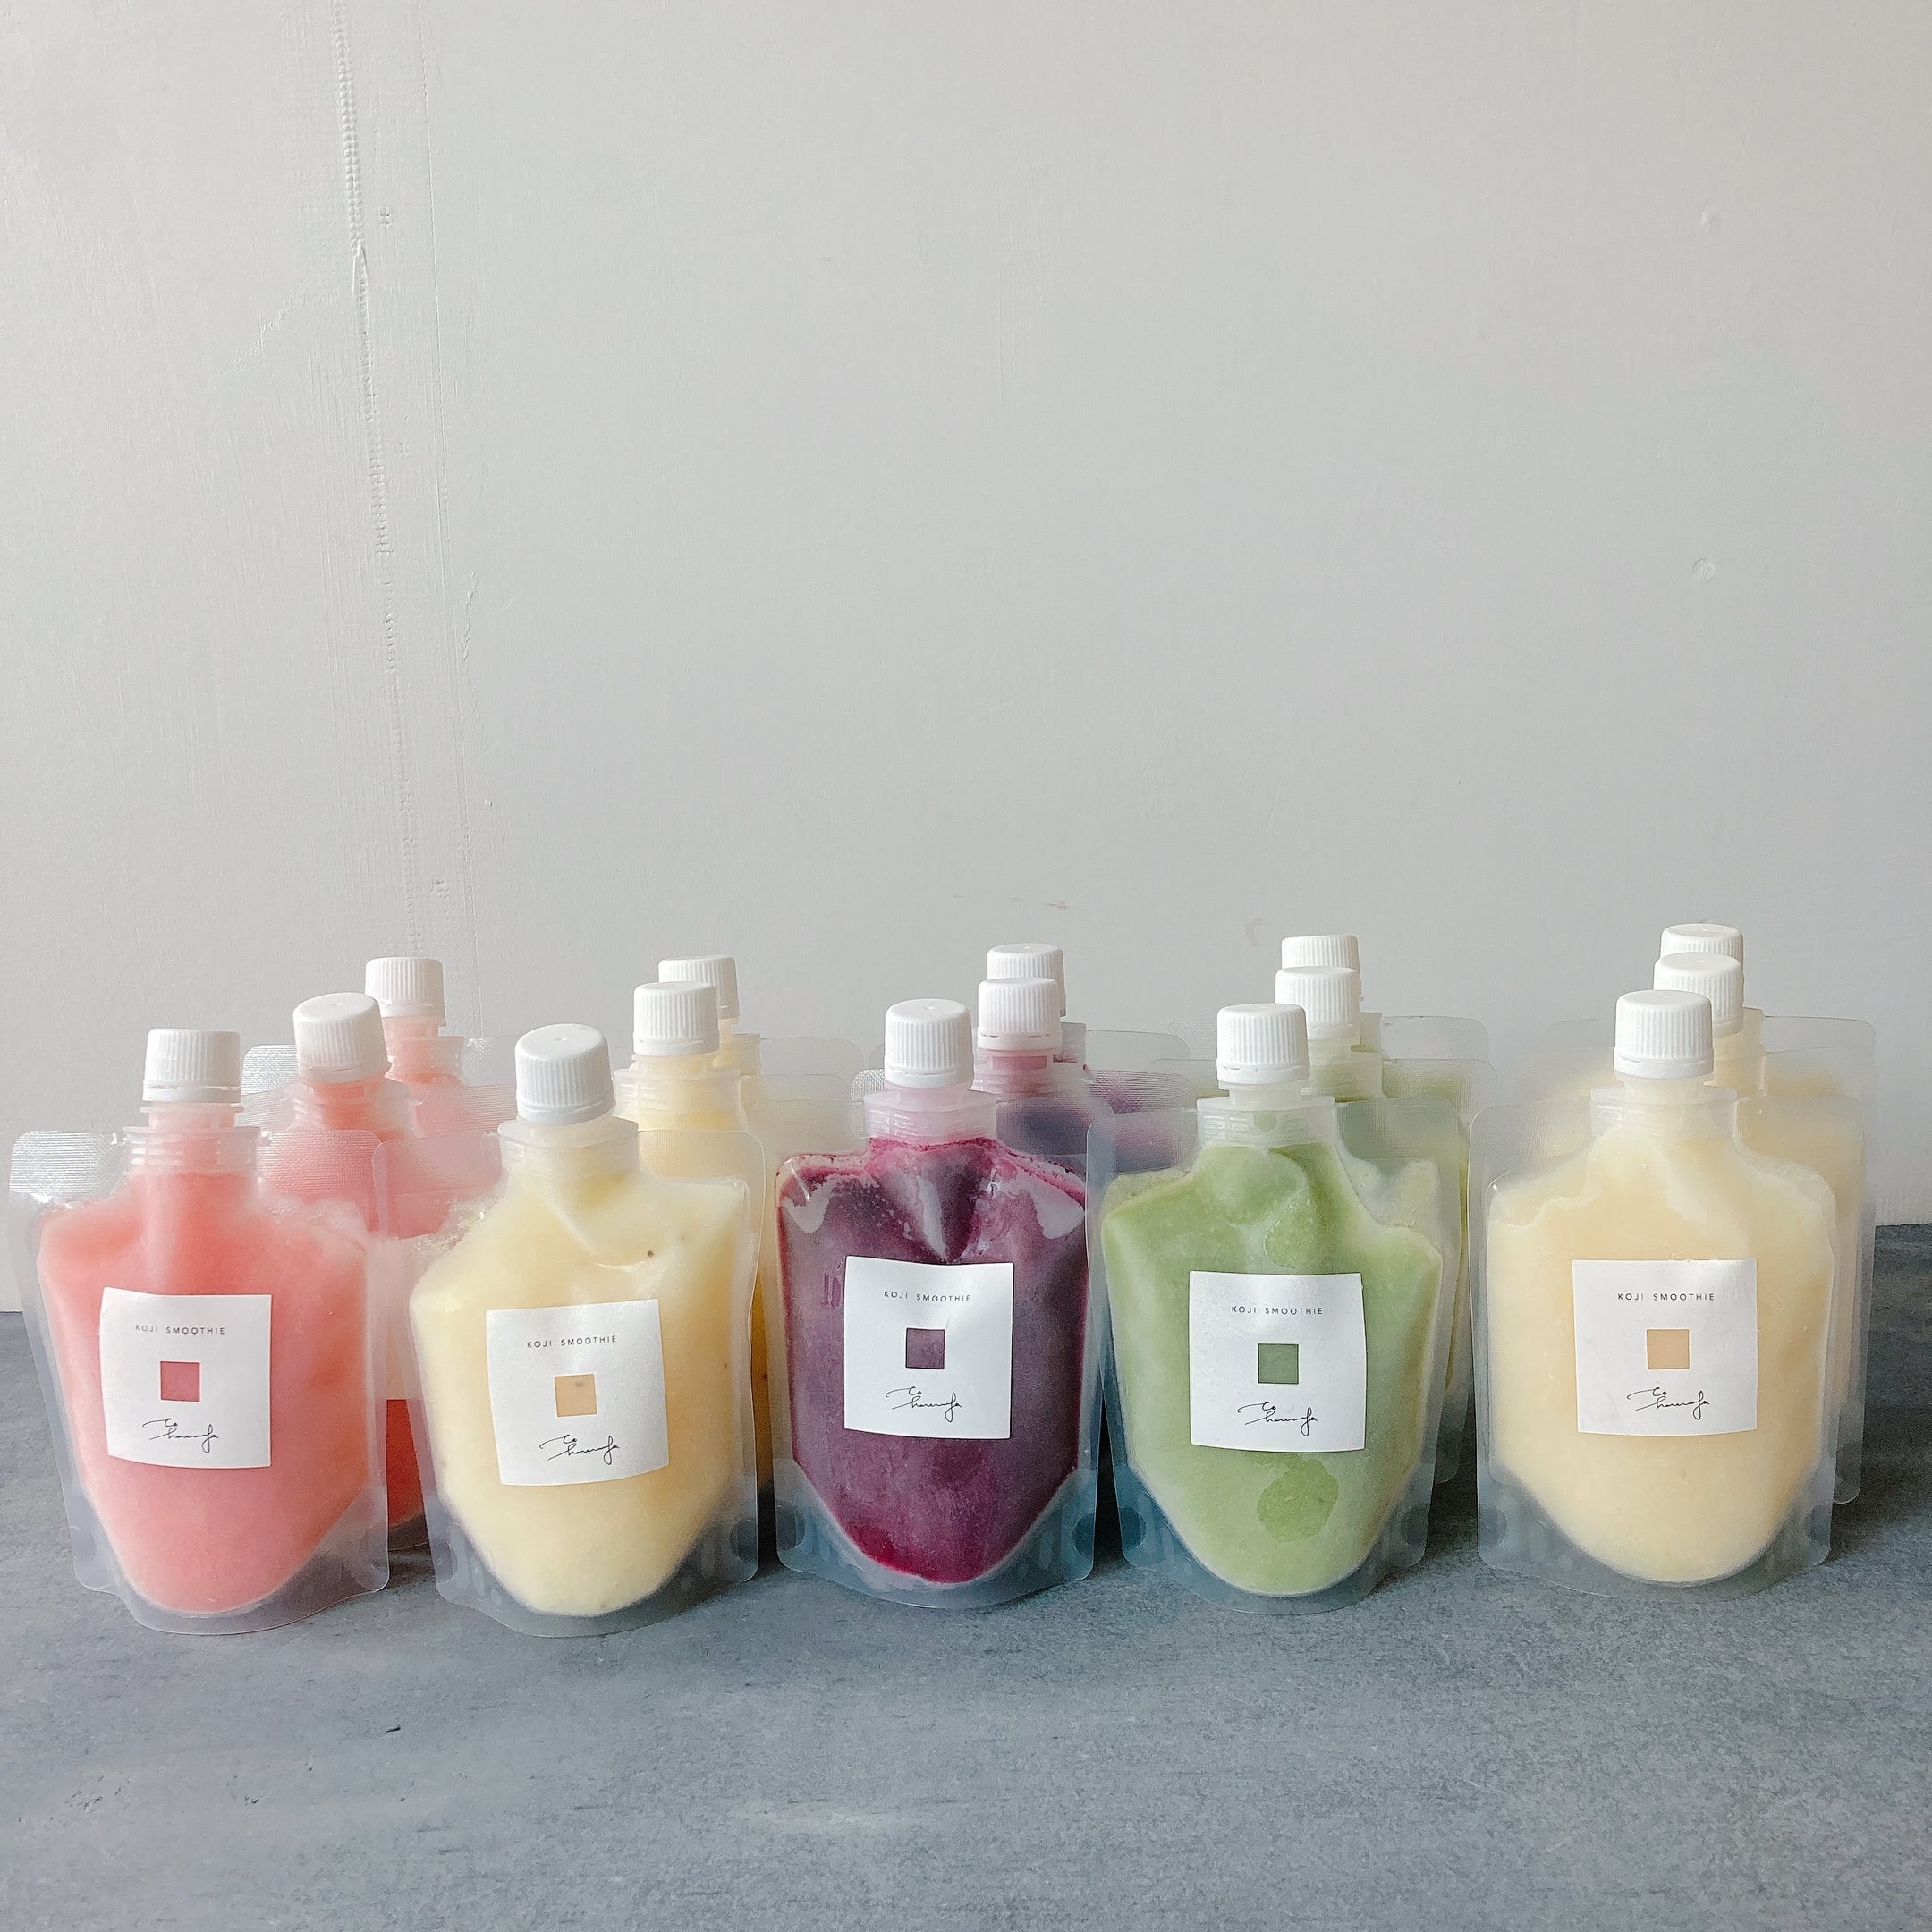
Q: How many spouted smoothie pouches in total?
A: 15